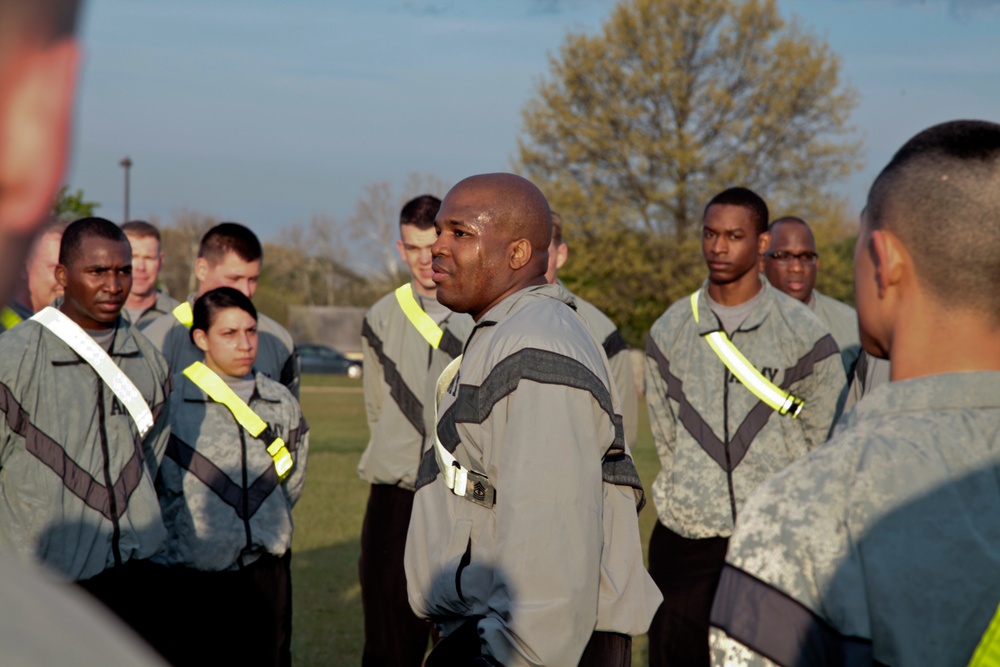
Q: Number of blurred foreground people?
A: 2